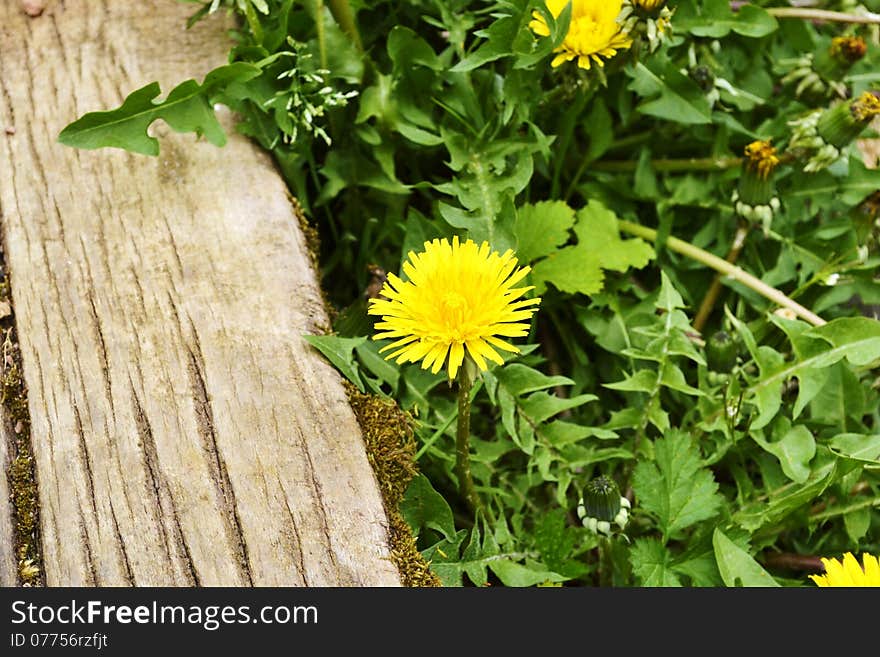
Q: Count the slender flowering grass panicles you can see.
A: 1